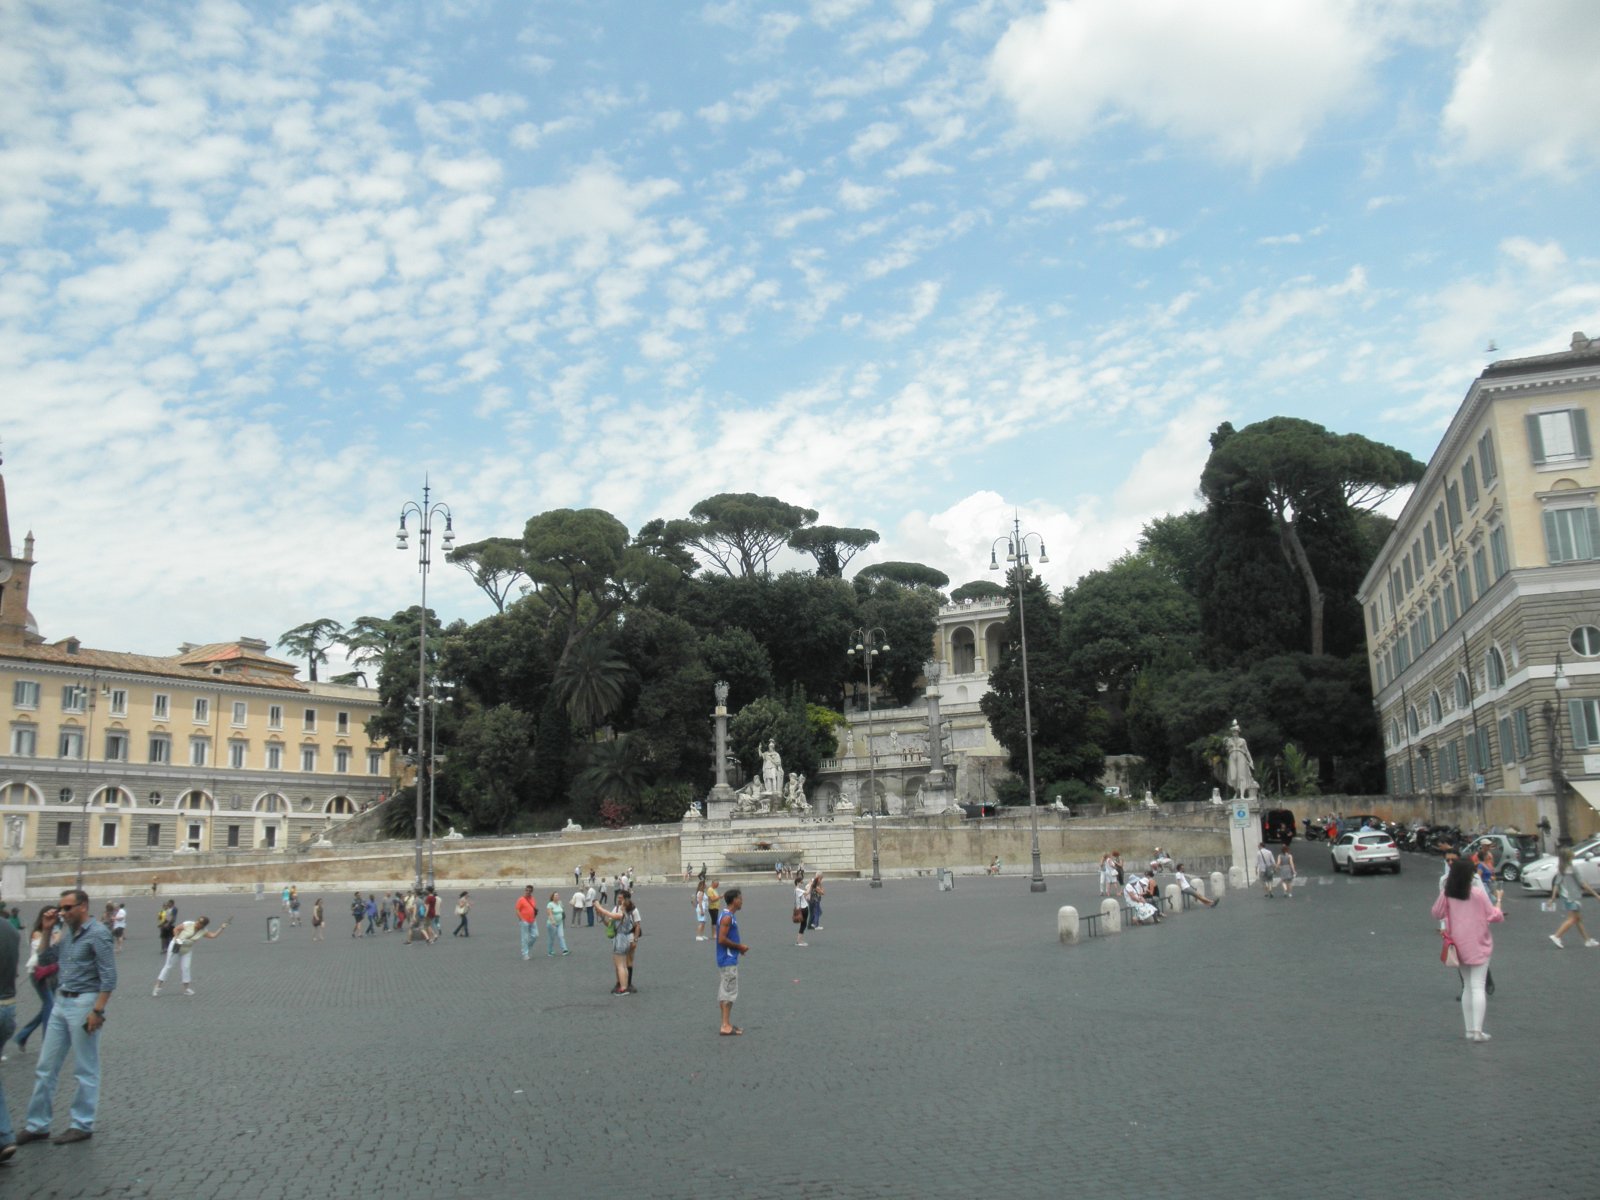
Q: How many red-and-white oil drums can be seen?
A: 0